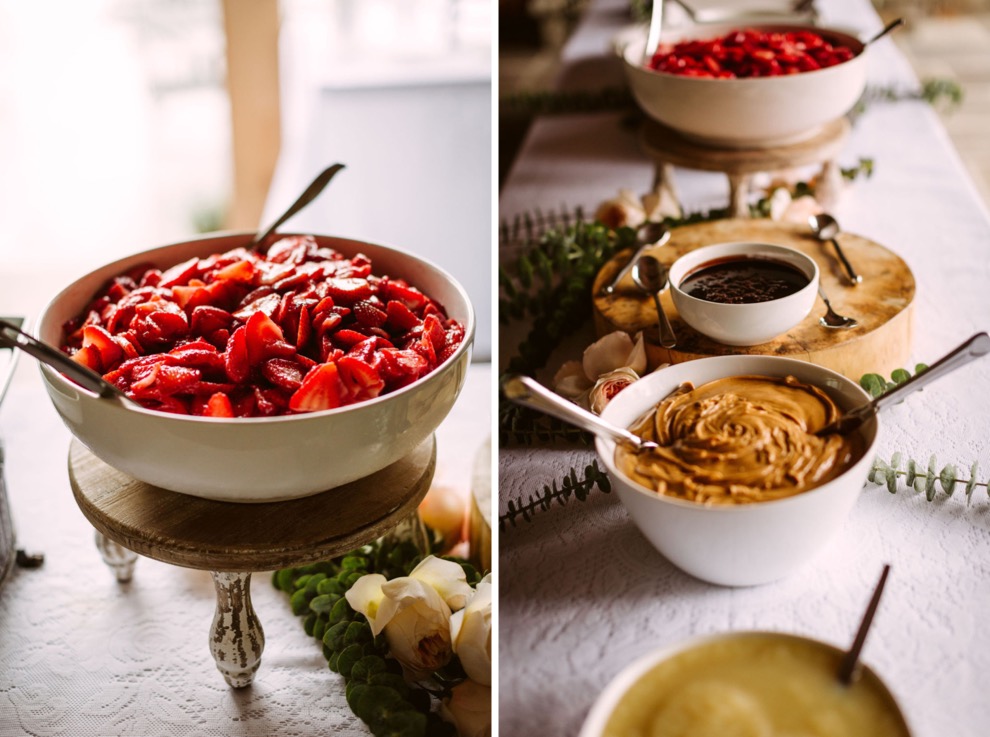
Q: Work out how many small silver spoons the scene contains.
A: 4